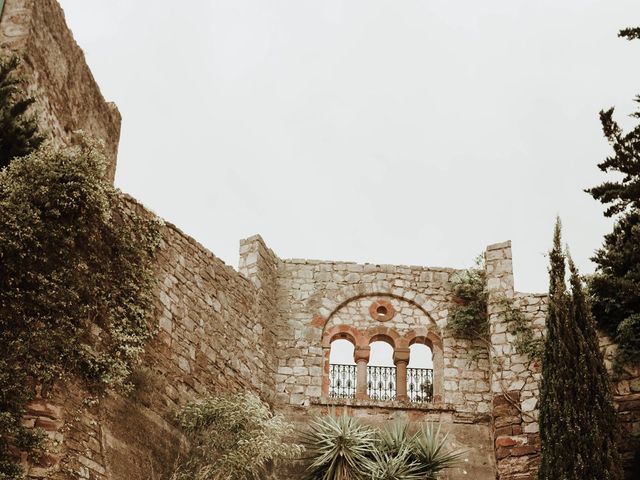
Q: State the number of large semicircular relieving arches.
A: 1